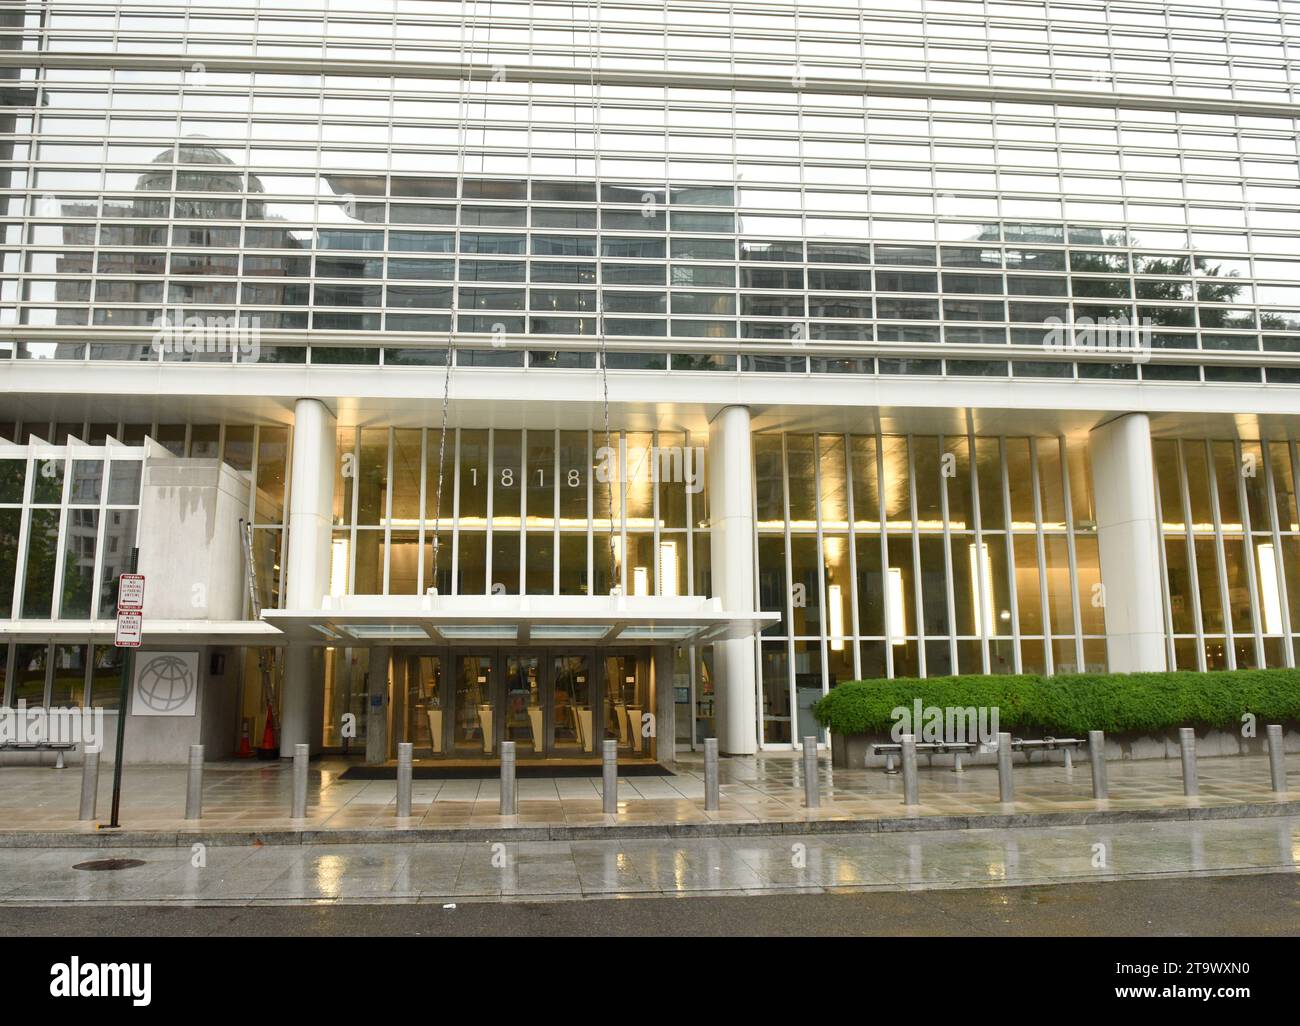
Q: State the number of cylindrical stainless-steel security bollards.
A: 13